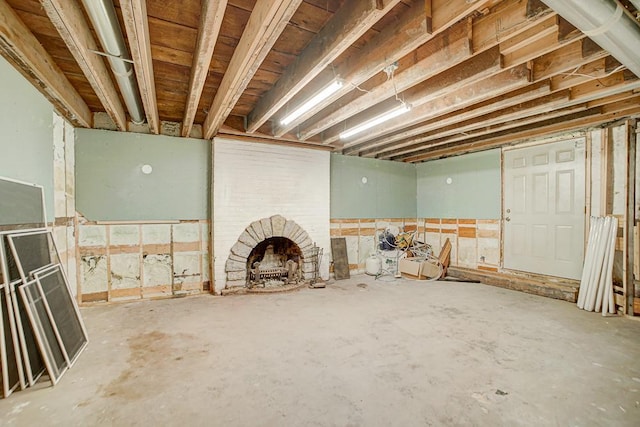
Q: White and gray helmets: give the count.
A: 0